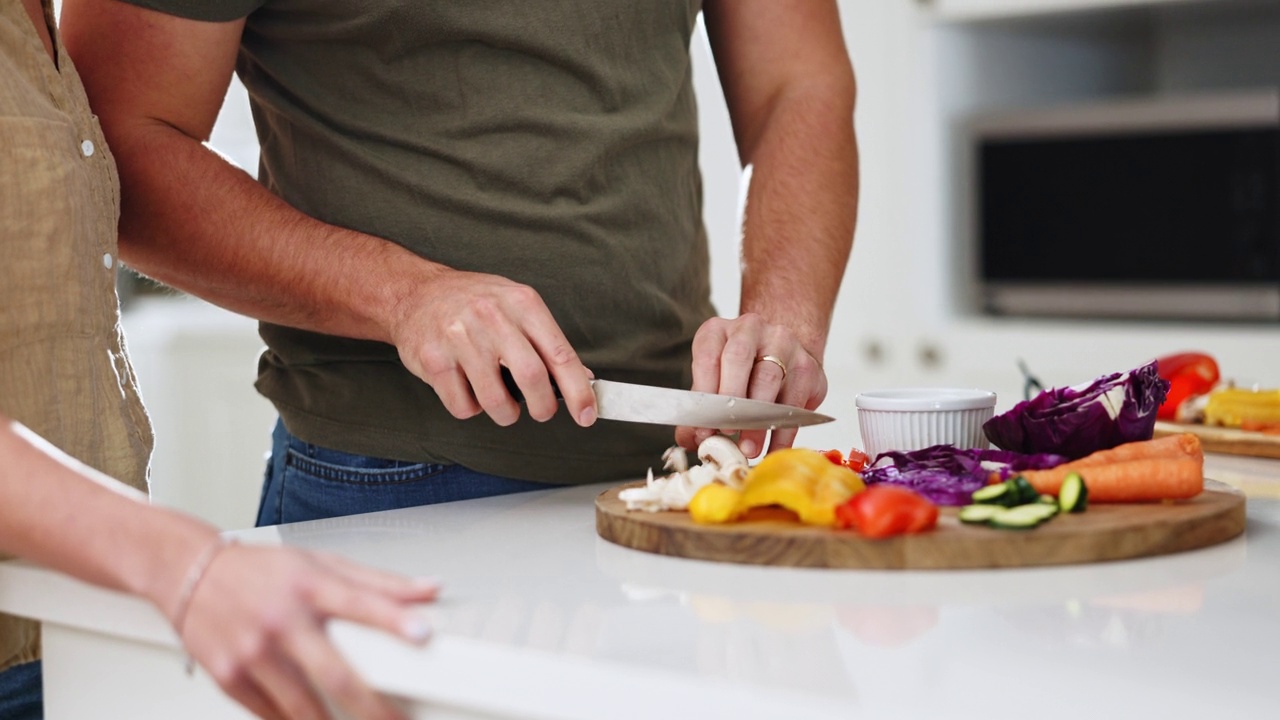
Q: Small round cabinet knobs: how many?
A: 2